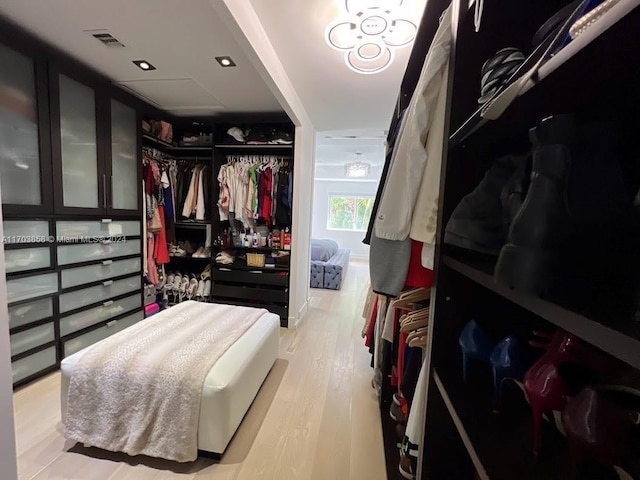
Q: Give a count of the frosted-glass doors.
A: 3